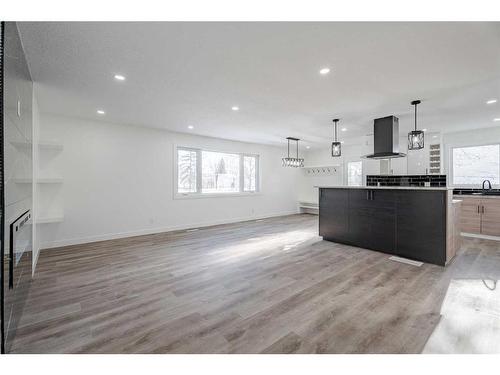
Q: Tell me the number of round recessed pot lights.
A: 11